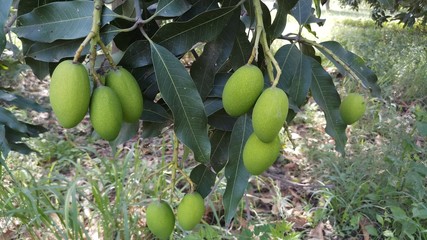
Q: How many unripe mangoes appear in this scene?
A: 9